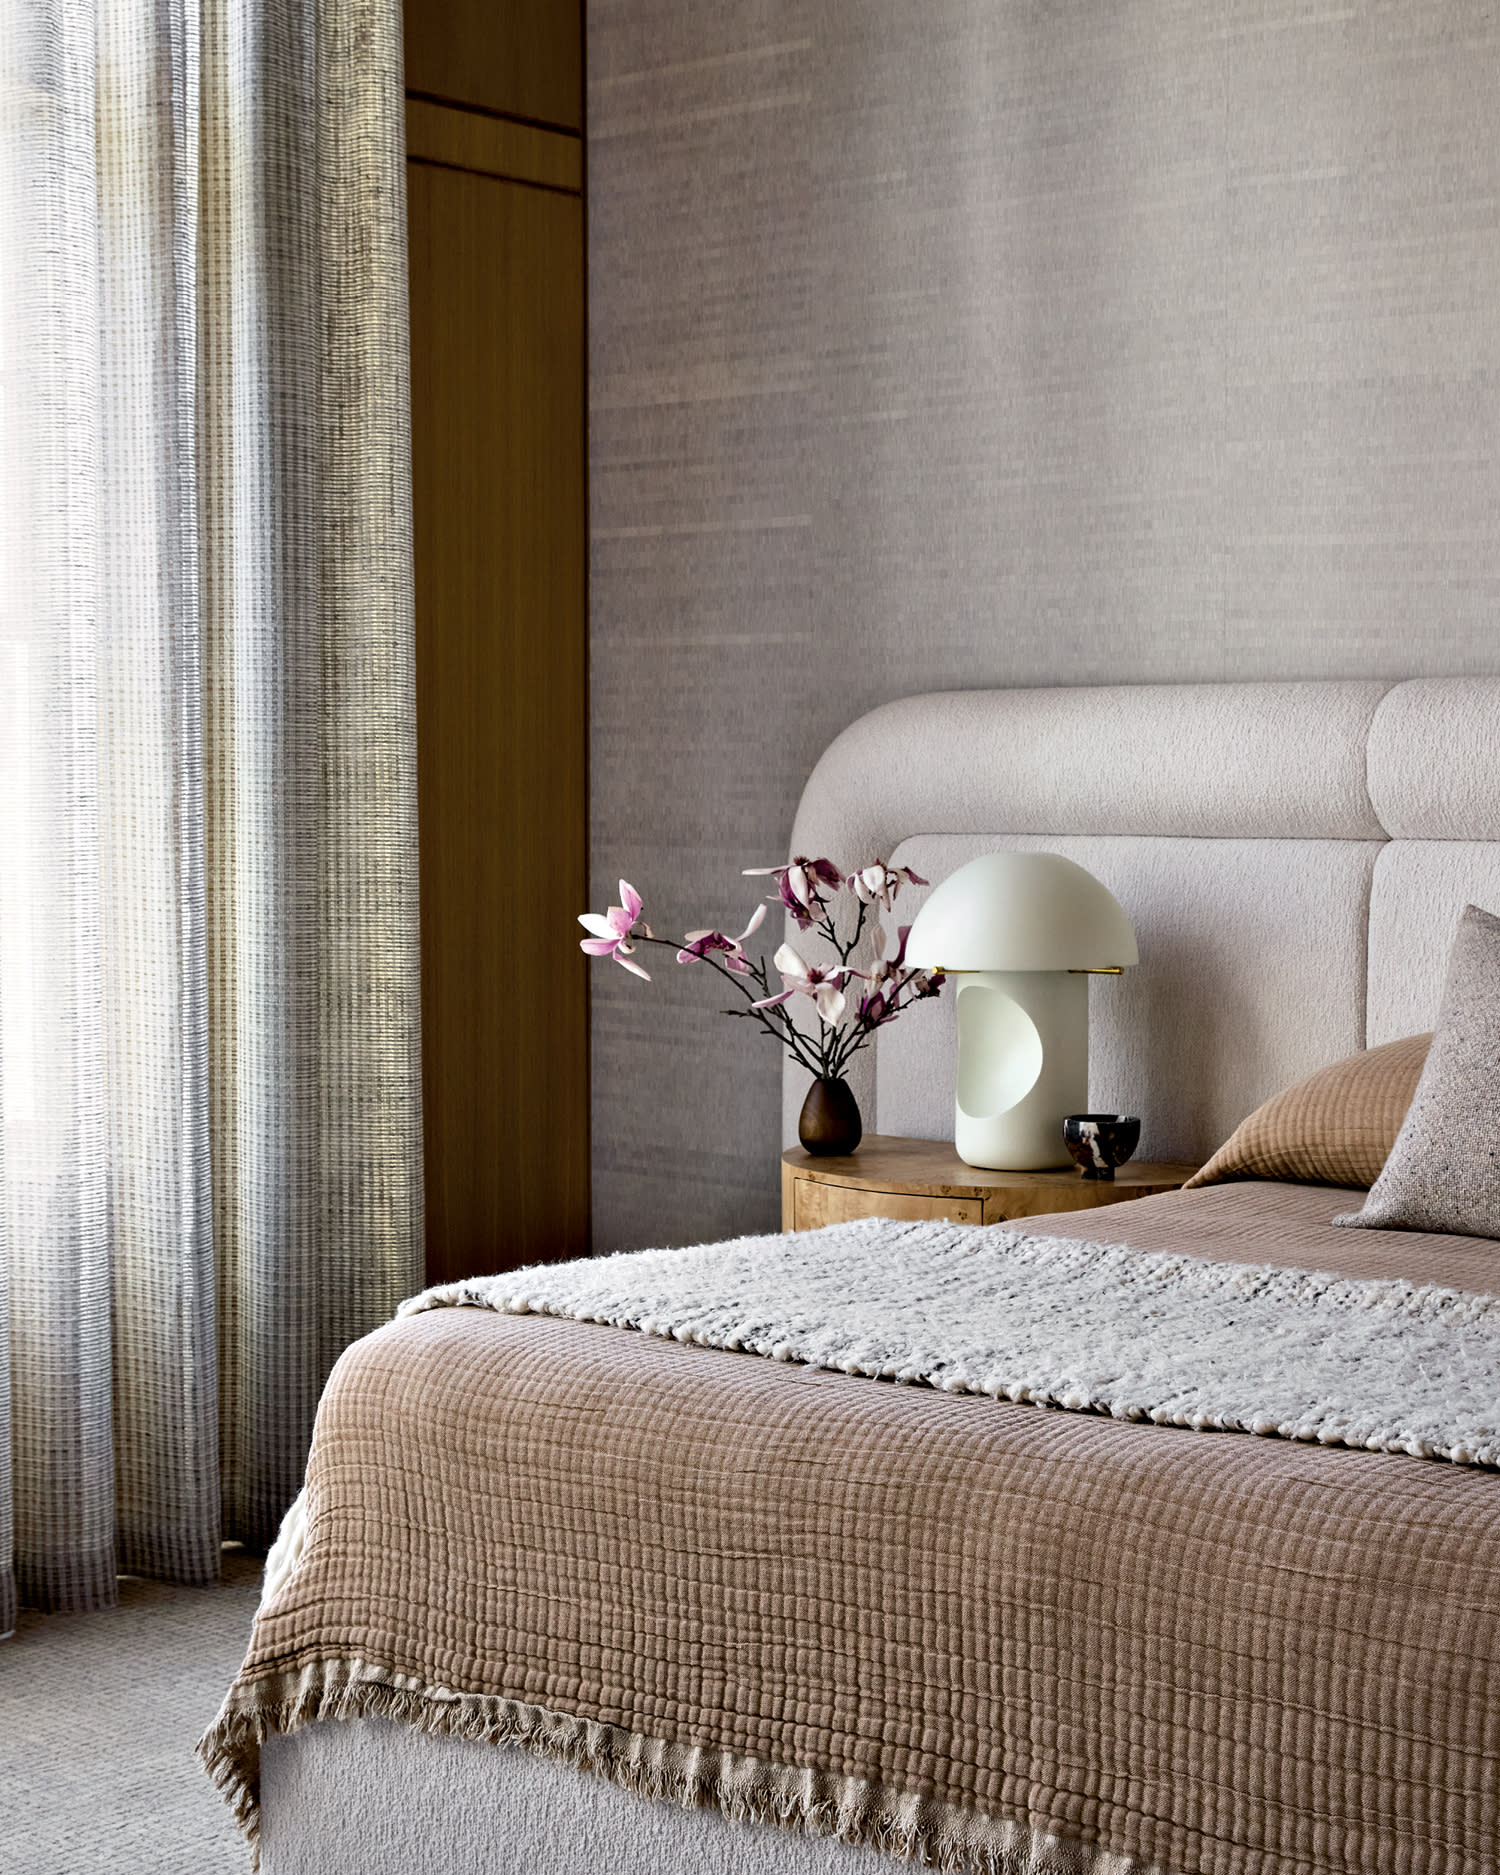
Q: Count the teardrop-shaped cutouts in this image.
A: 1